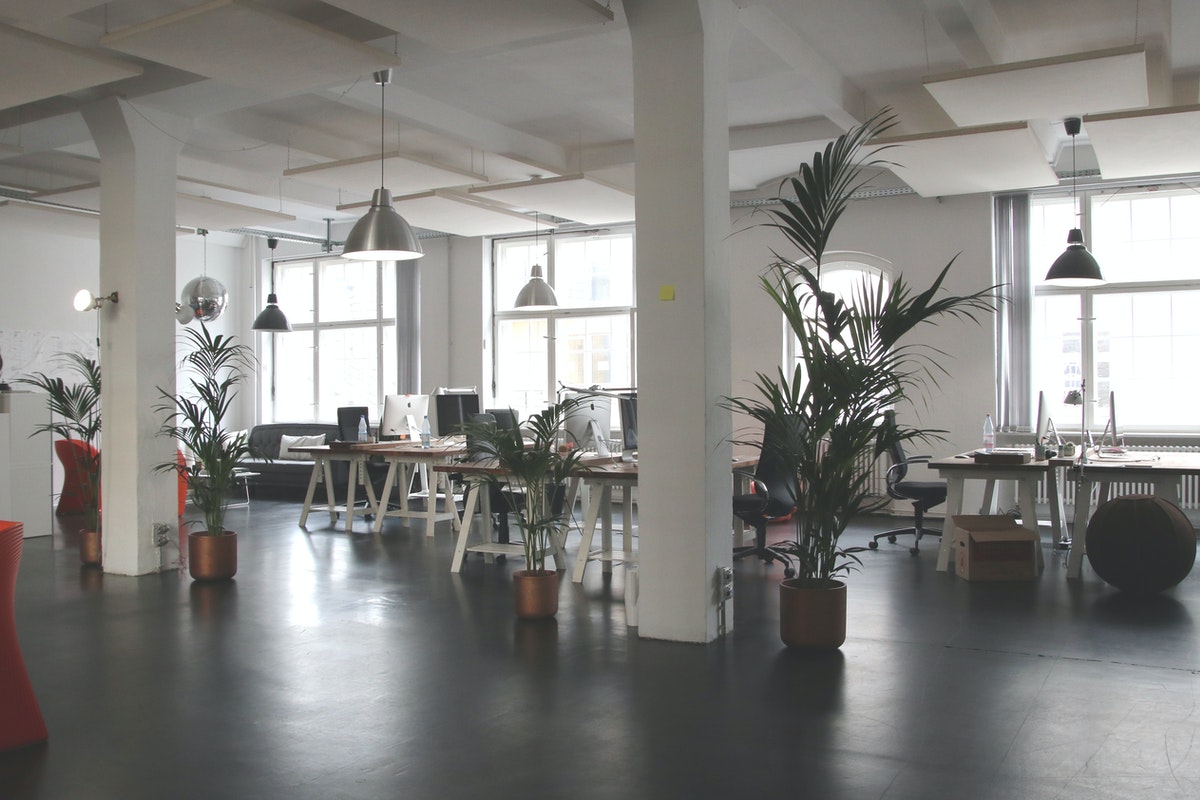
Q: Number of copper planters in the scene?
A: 4